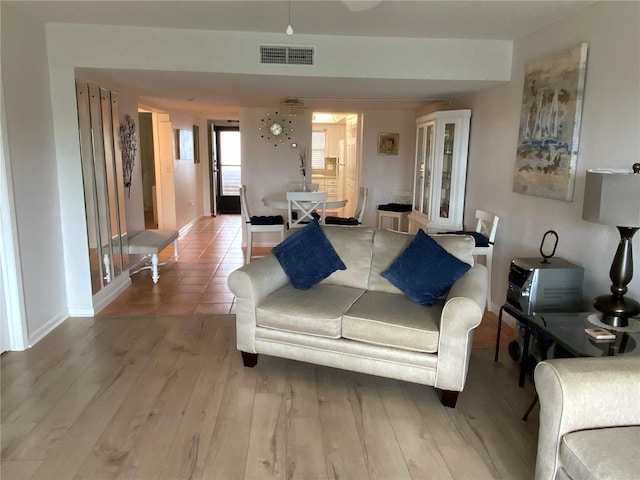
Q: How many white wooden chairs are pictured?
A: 6